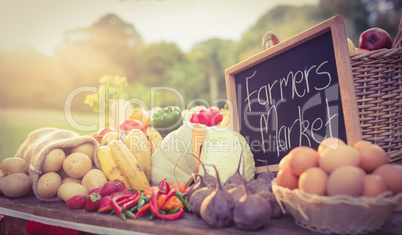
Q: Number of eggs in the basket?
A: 11